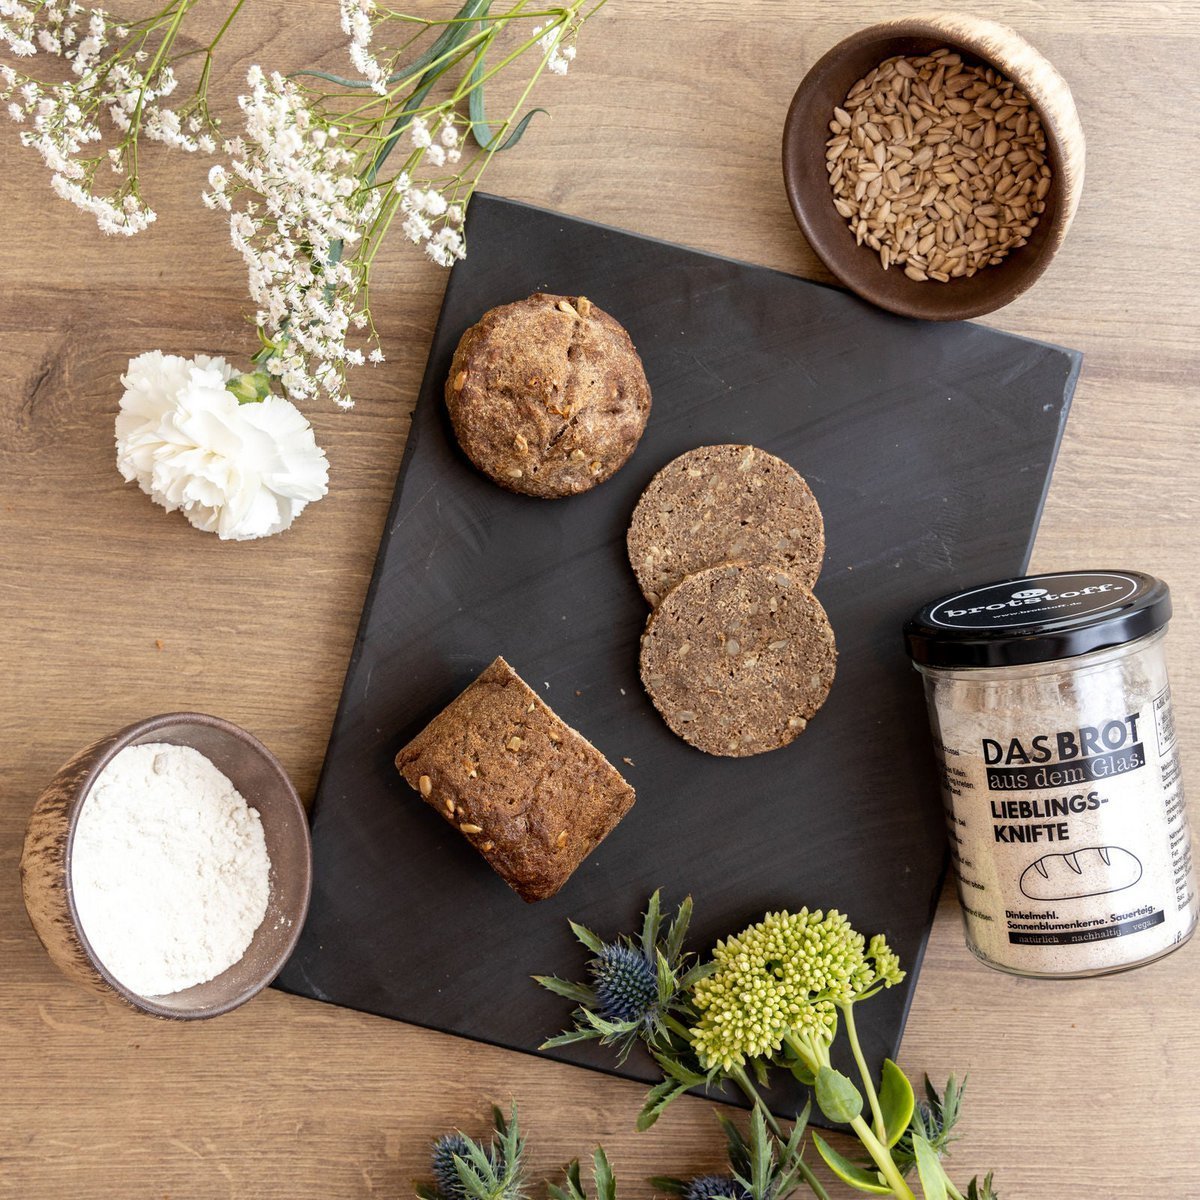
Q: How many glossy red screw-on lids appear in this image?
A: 0